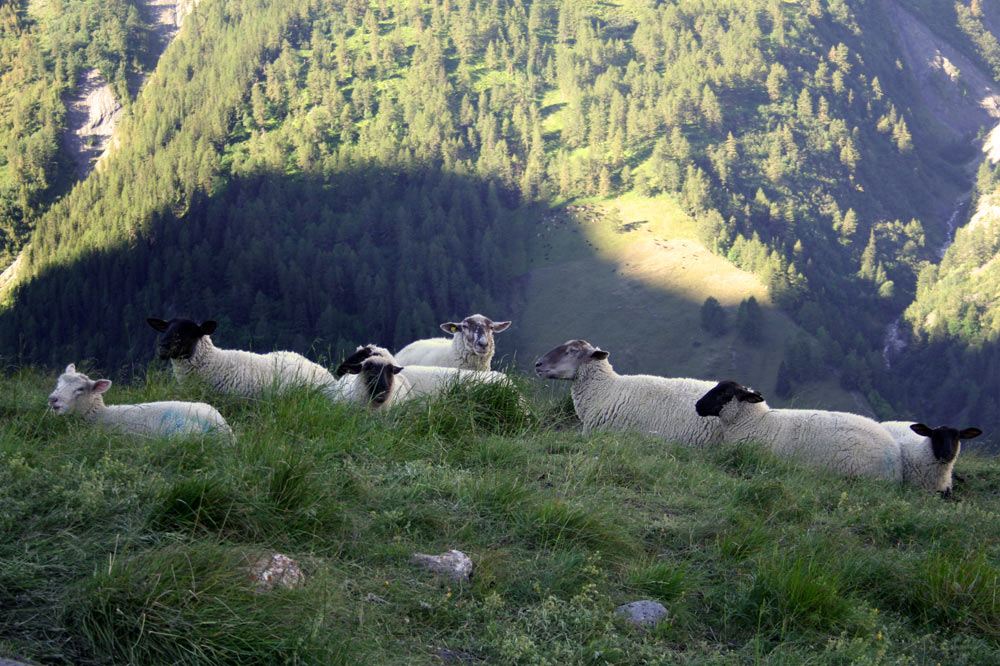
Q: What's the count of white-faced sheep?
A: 1